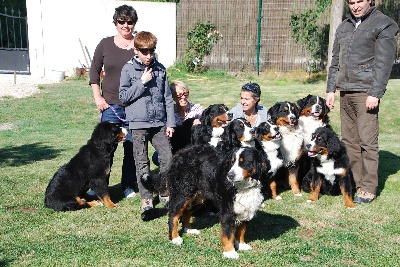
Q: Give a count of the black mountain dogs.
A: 8